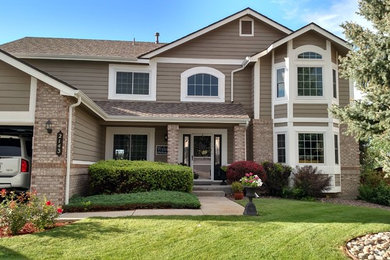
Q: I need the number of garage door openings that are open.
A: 1